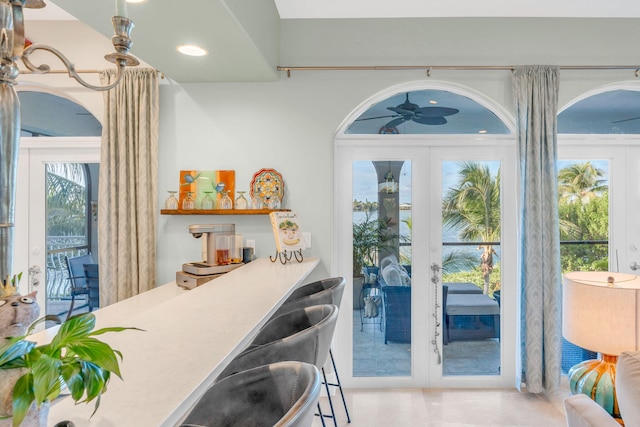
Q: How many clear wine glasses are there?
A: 7